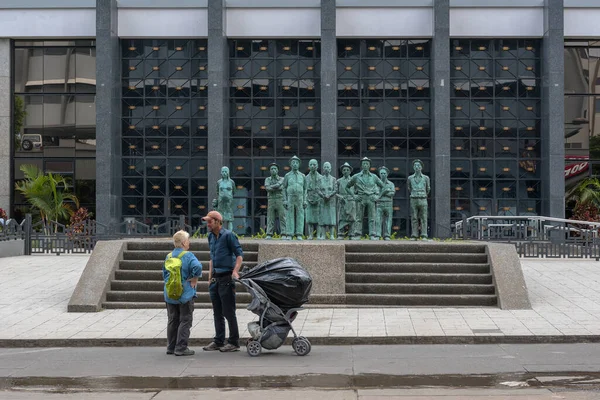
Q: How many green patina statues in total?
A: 9